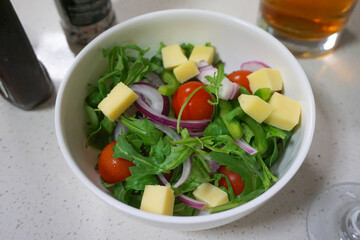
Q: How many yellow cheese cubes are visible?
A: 9